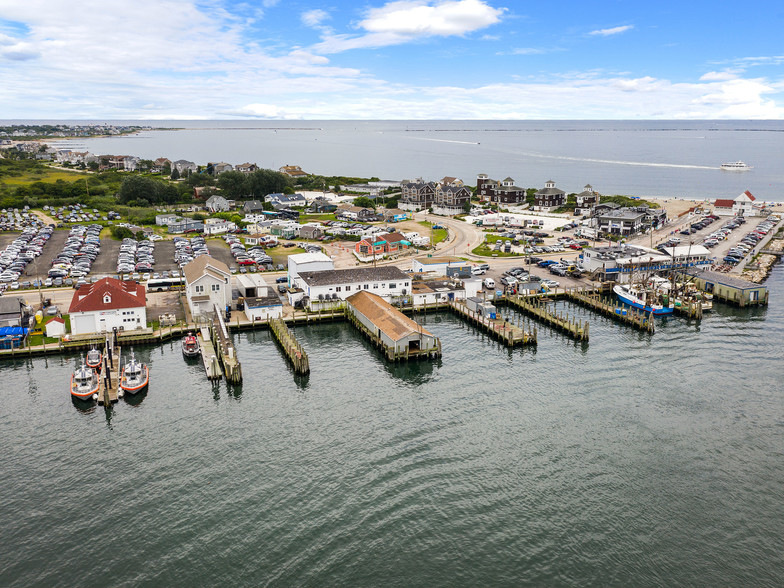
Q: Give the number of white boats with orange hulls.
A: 3